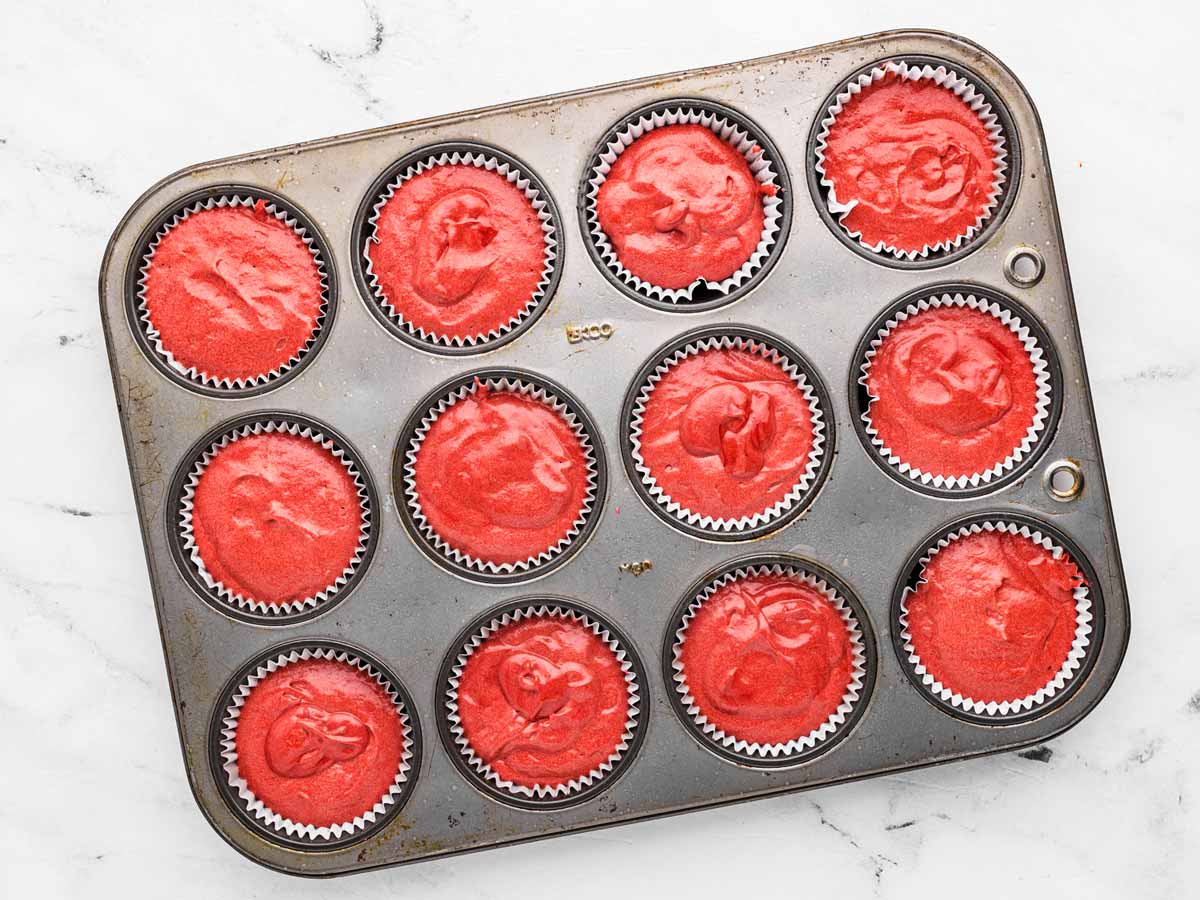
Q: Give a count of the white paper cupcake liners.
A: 12